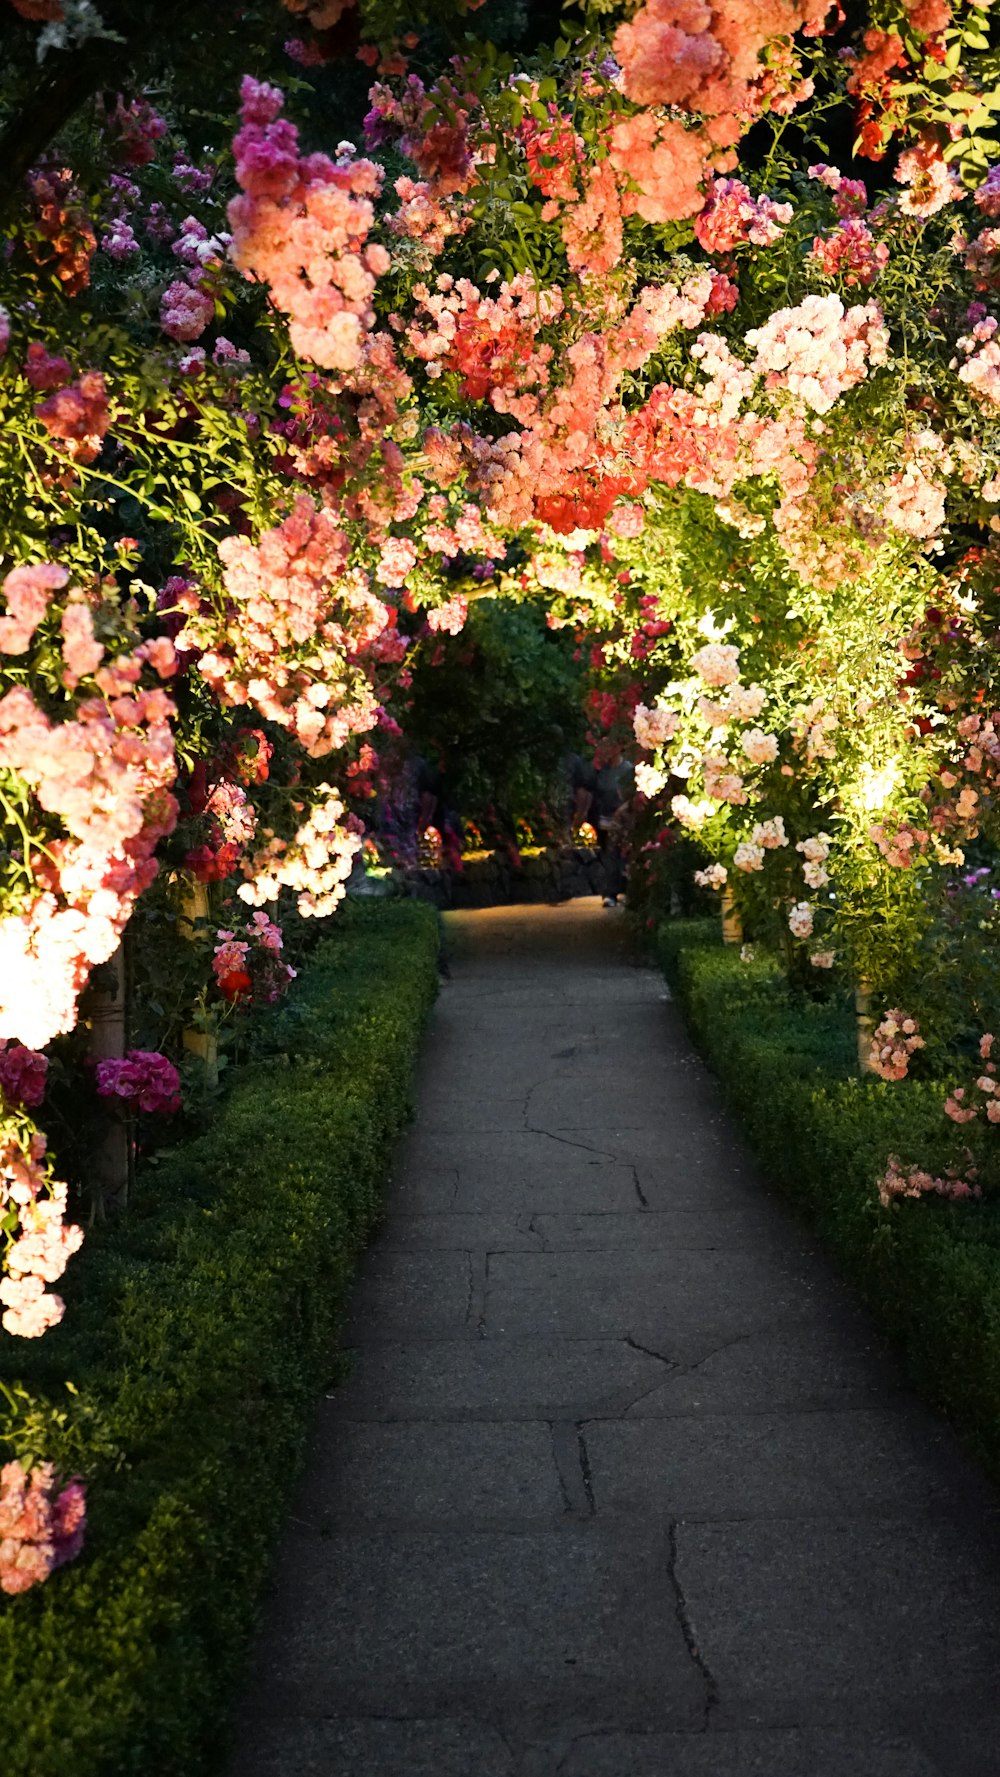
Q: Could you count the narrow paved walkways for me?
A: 1